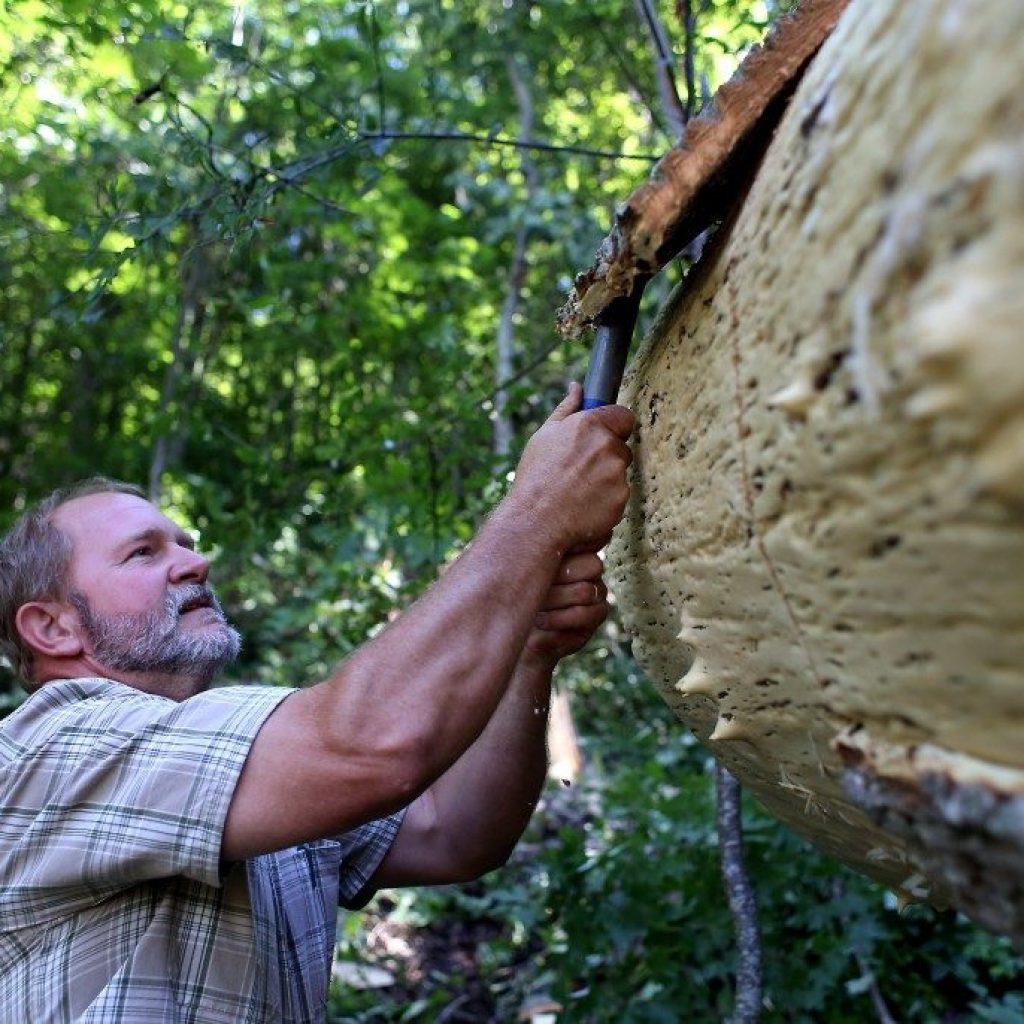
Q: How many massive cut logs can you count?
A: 1